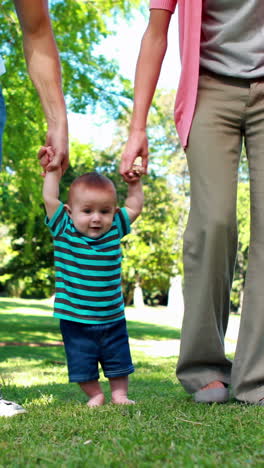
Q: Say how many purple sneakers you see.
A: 0